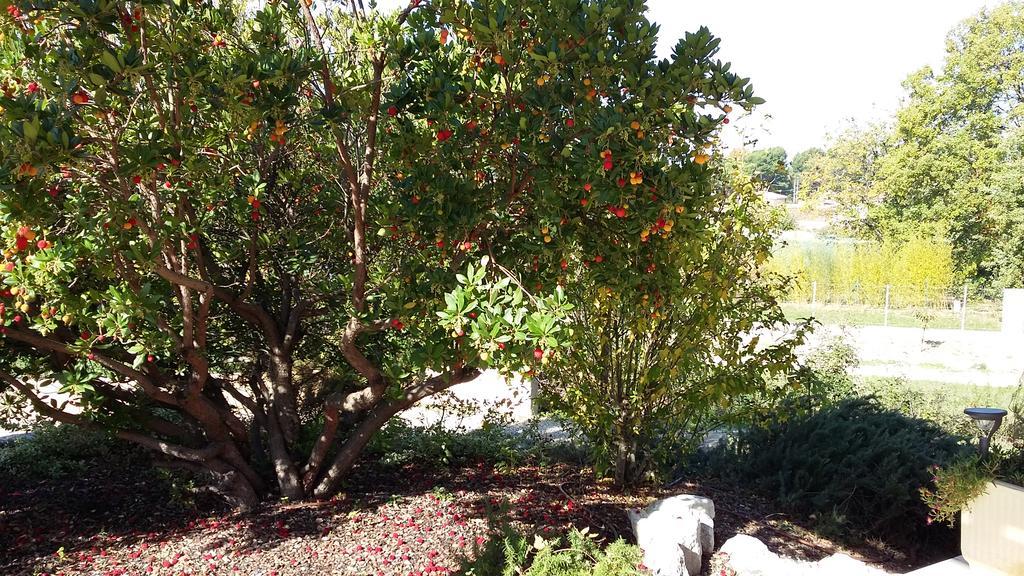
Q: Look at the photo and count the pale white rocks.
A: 3